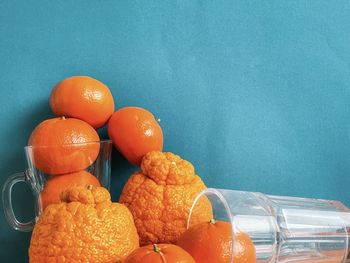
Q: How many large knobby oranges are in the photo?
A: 2